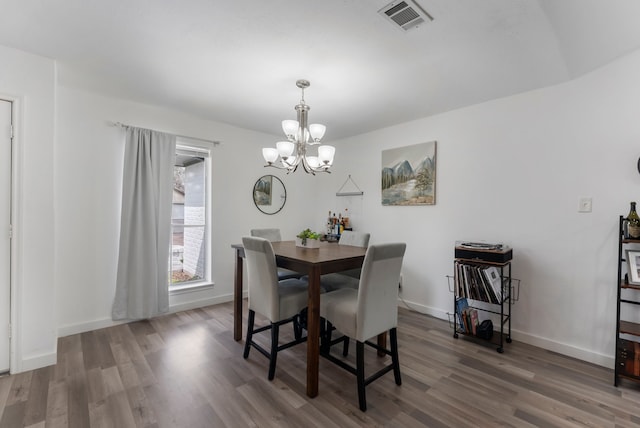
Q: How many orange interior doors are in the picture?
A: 0